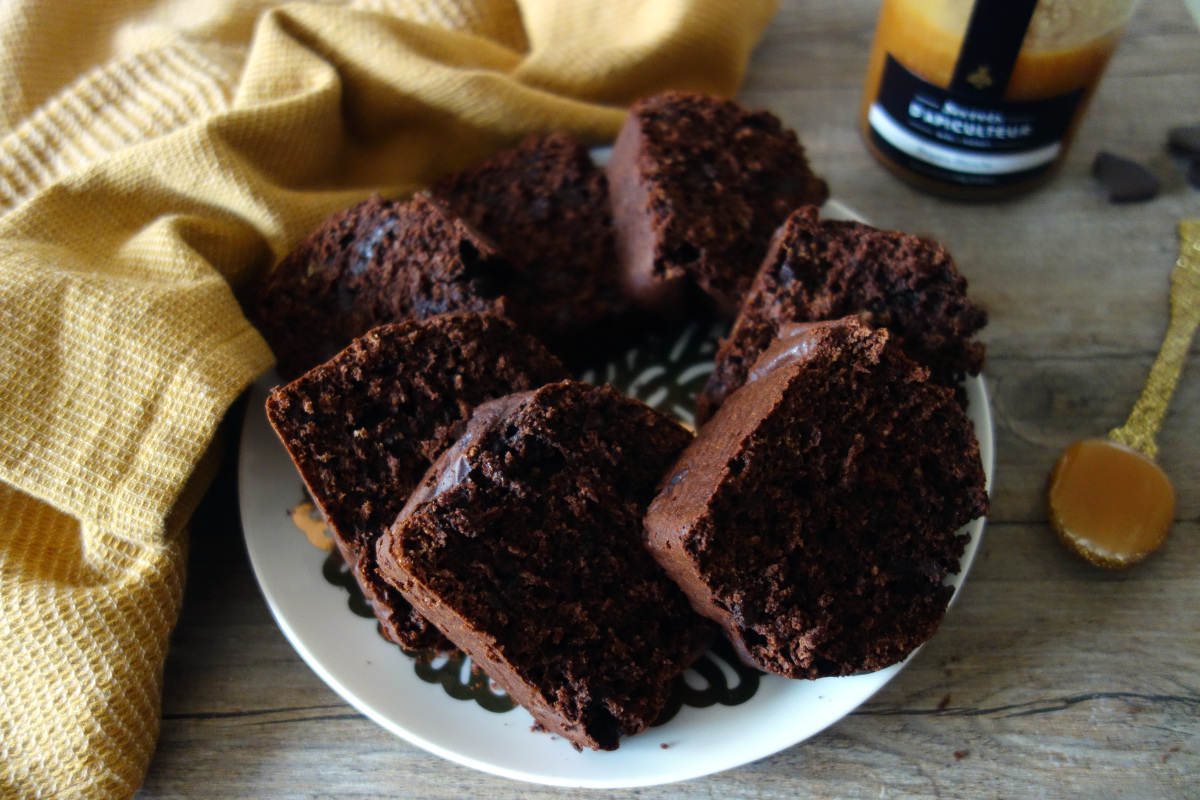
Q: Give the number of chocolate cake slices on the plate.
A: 7